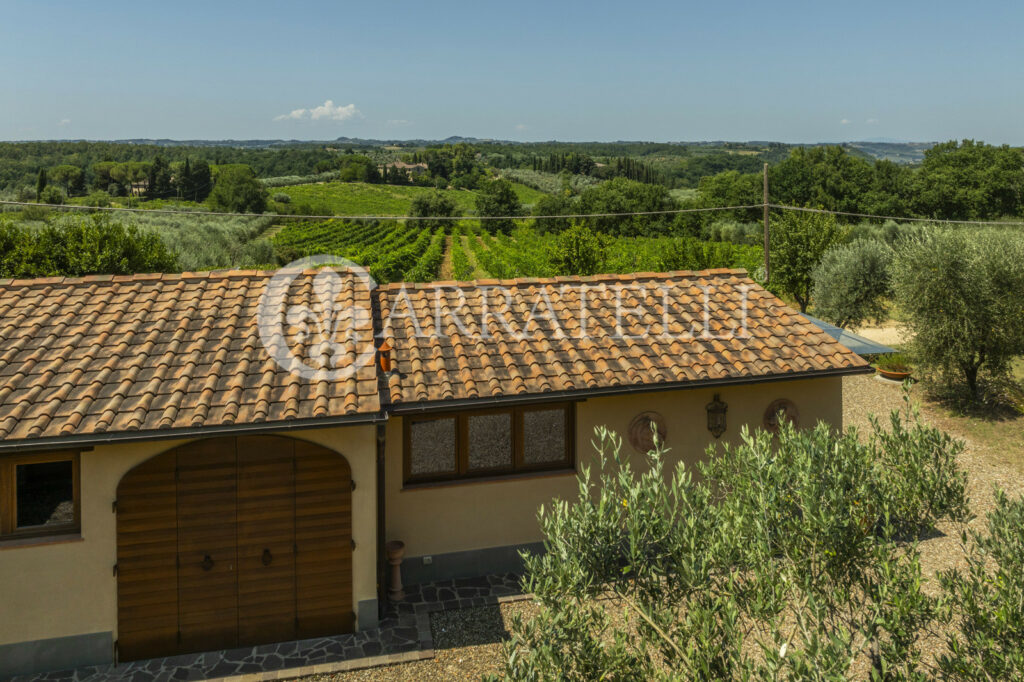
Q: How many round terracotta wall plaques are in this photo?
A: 2